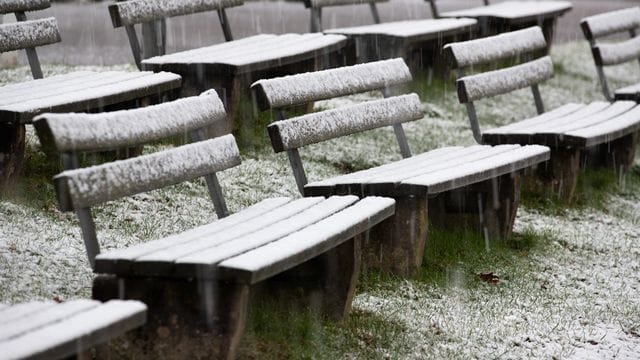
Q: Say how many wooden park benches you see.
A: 9